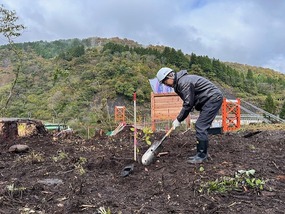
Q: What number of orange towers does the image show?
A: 2